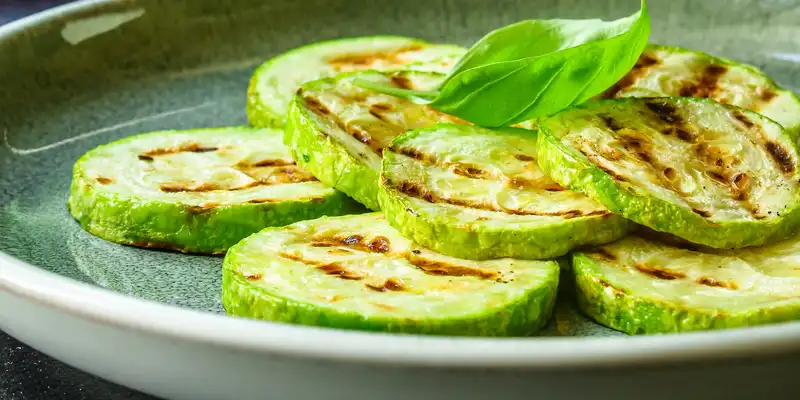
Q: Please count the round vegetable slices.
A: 8